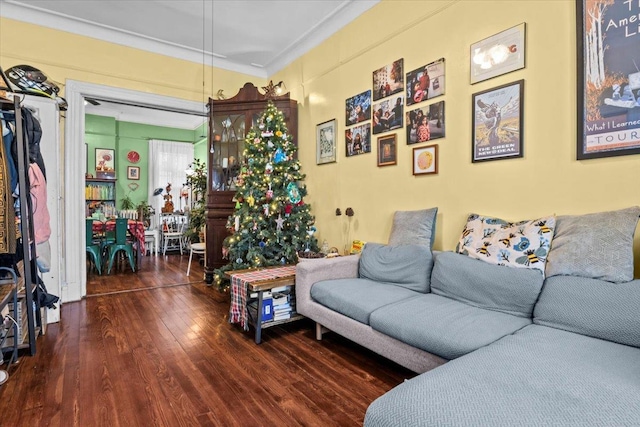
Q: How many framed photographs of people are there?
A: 6